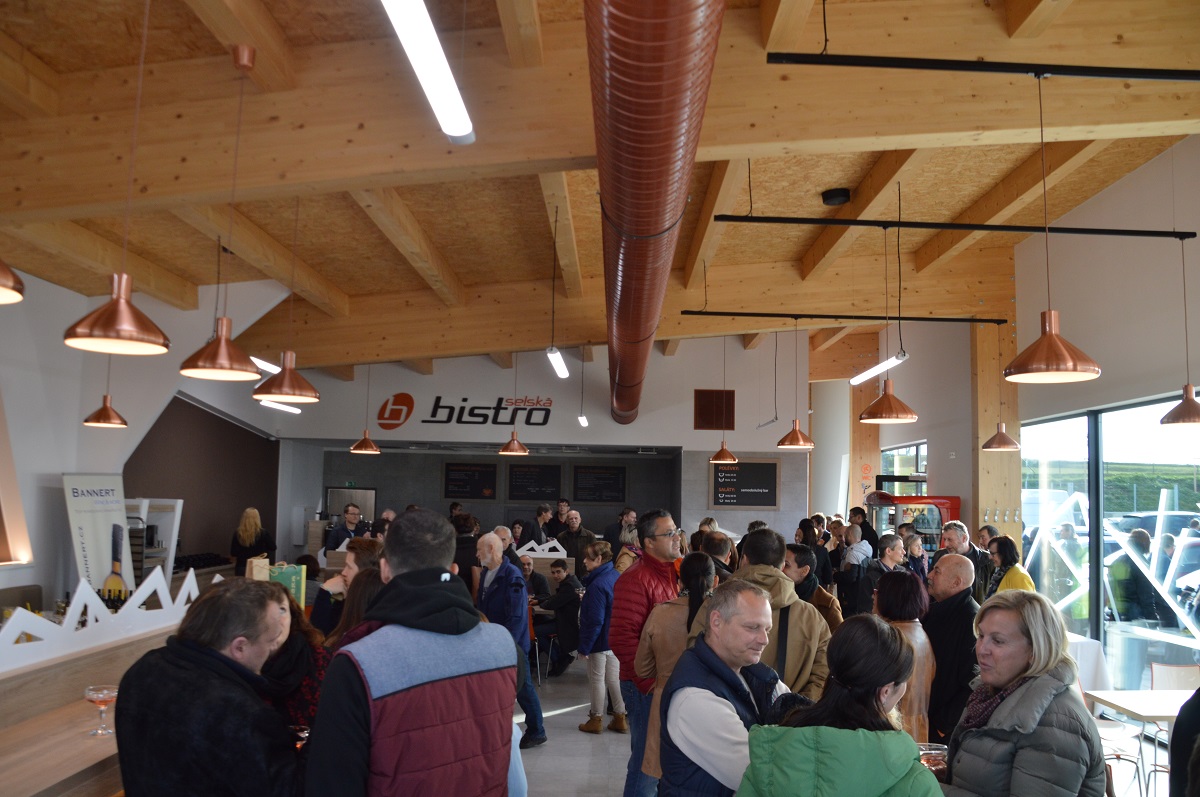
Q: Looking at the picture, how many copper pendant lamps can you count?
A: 13